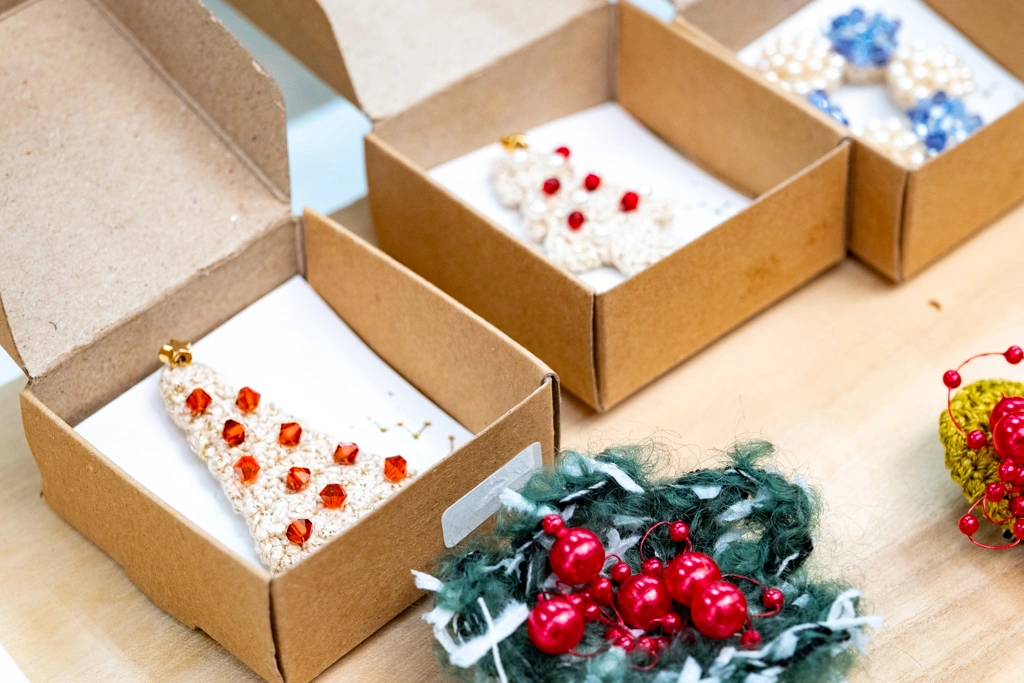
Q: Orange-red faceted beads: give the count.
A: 10